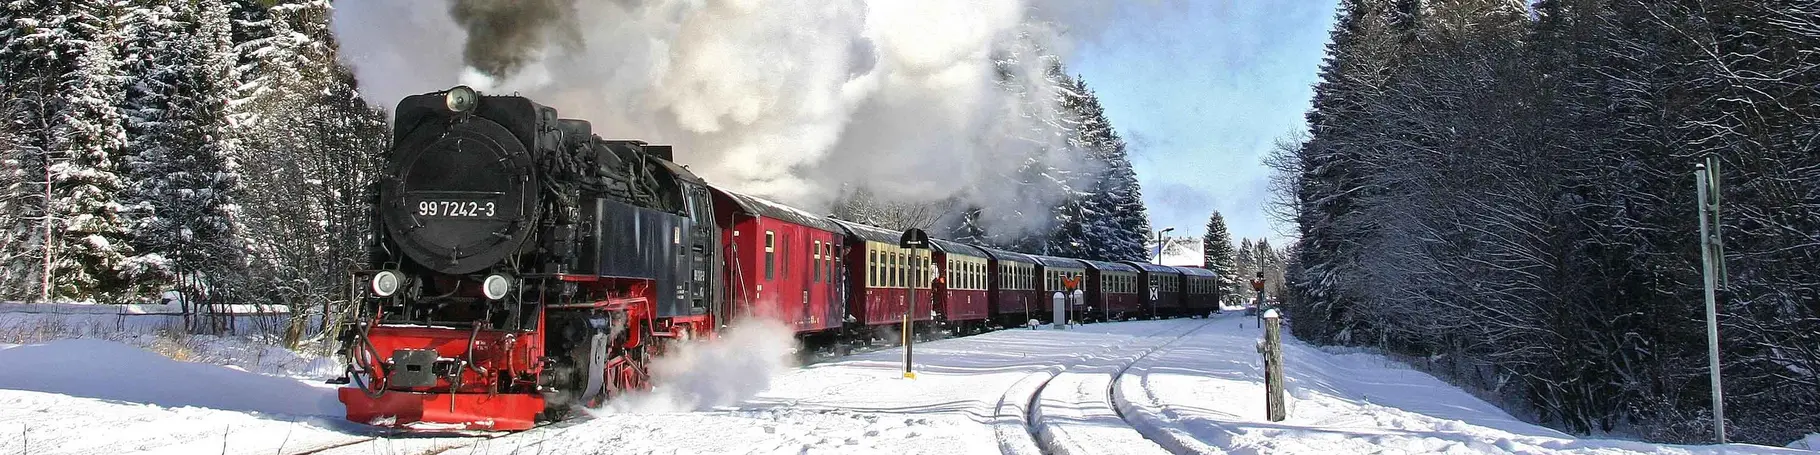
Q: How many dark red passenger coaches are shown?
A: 7